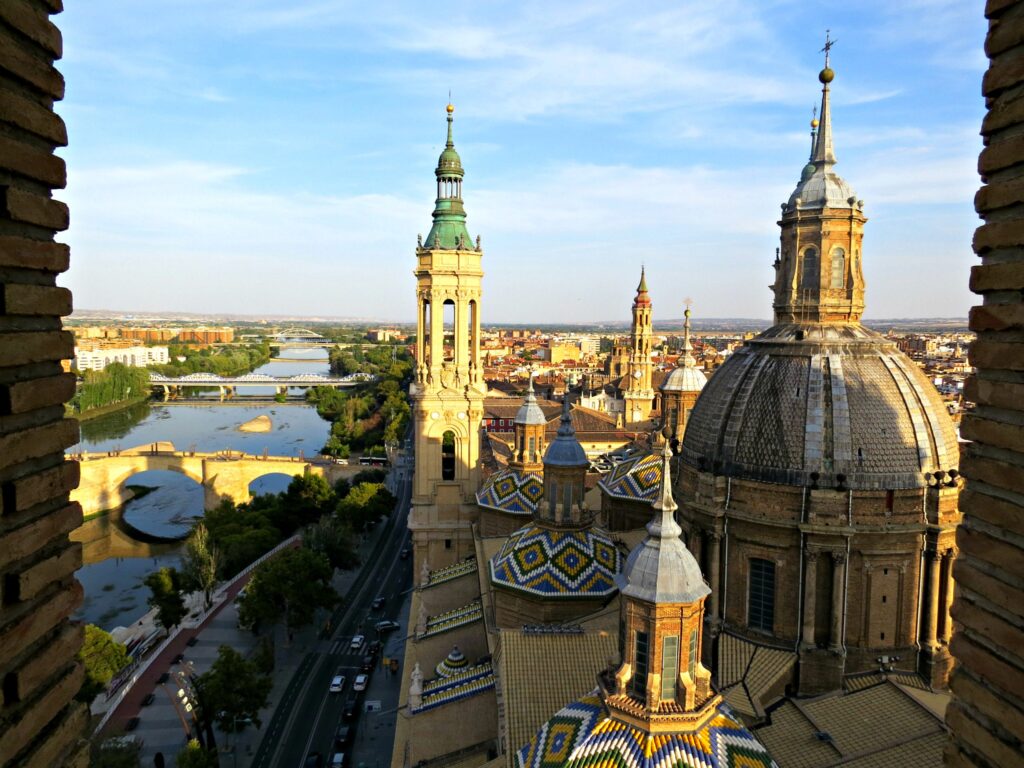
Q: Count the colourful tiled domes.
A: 4